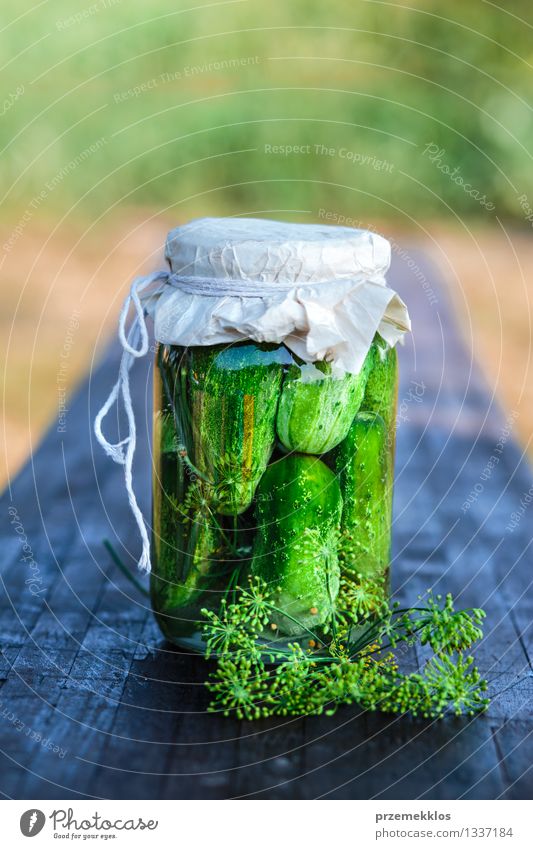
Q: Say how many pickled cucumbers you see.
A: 6